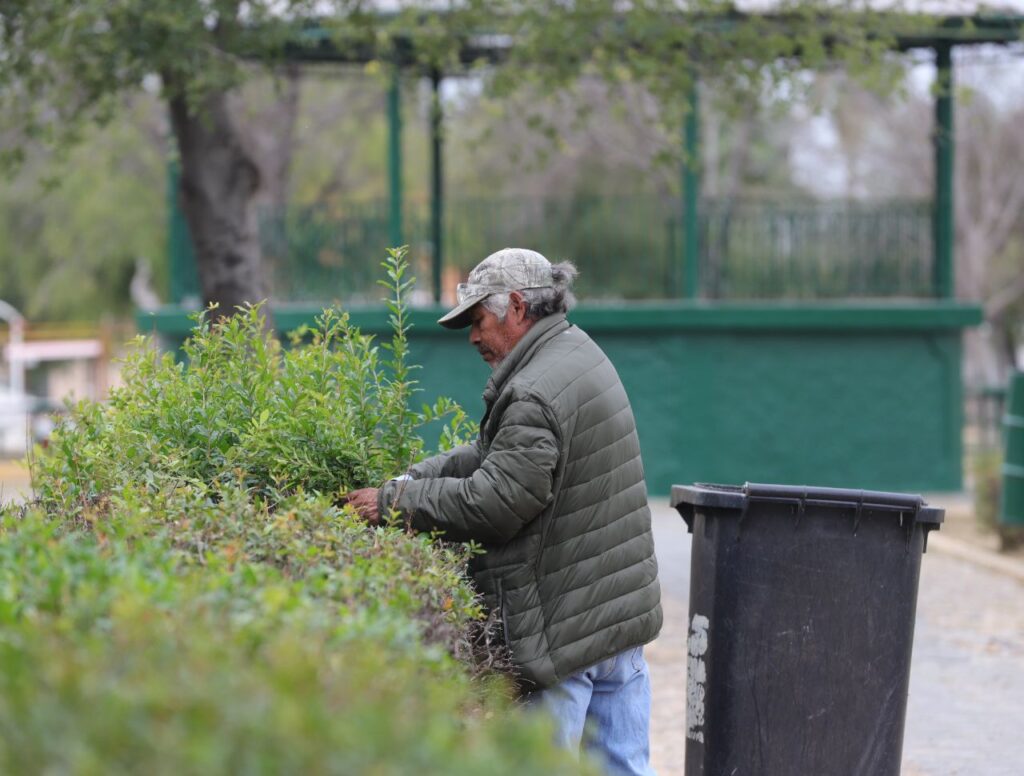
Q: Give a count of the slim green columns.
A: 5